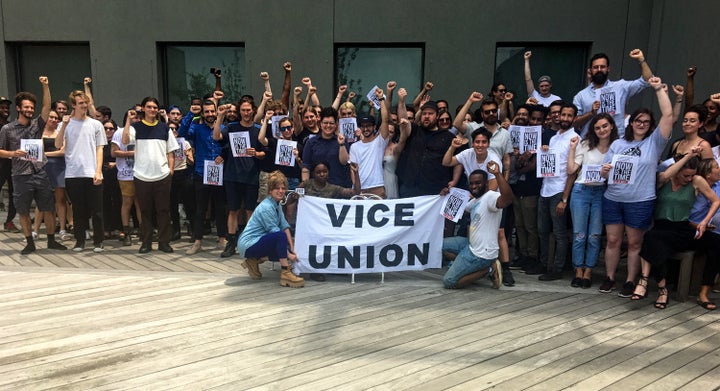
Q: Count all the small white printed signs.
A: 15